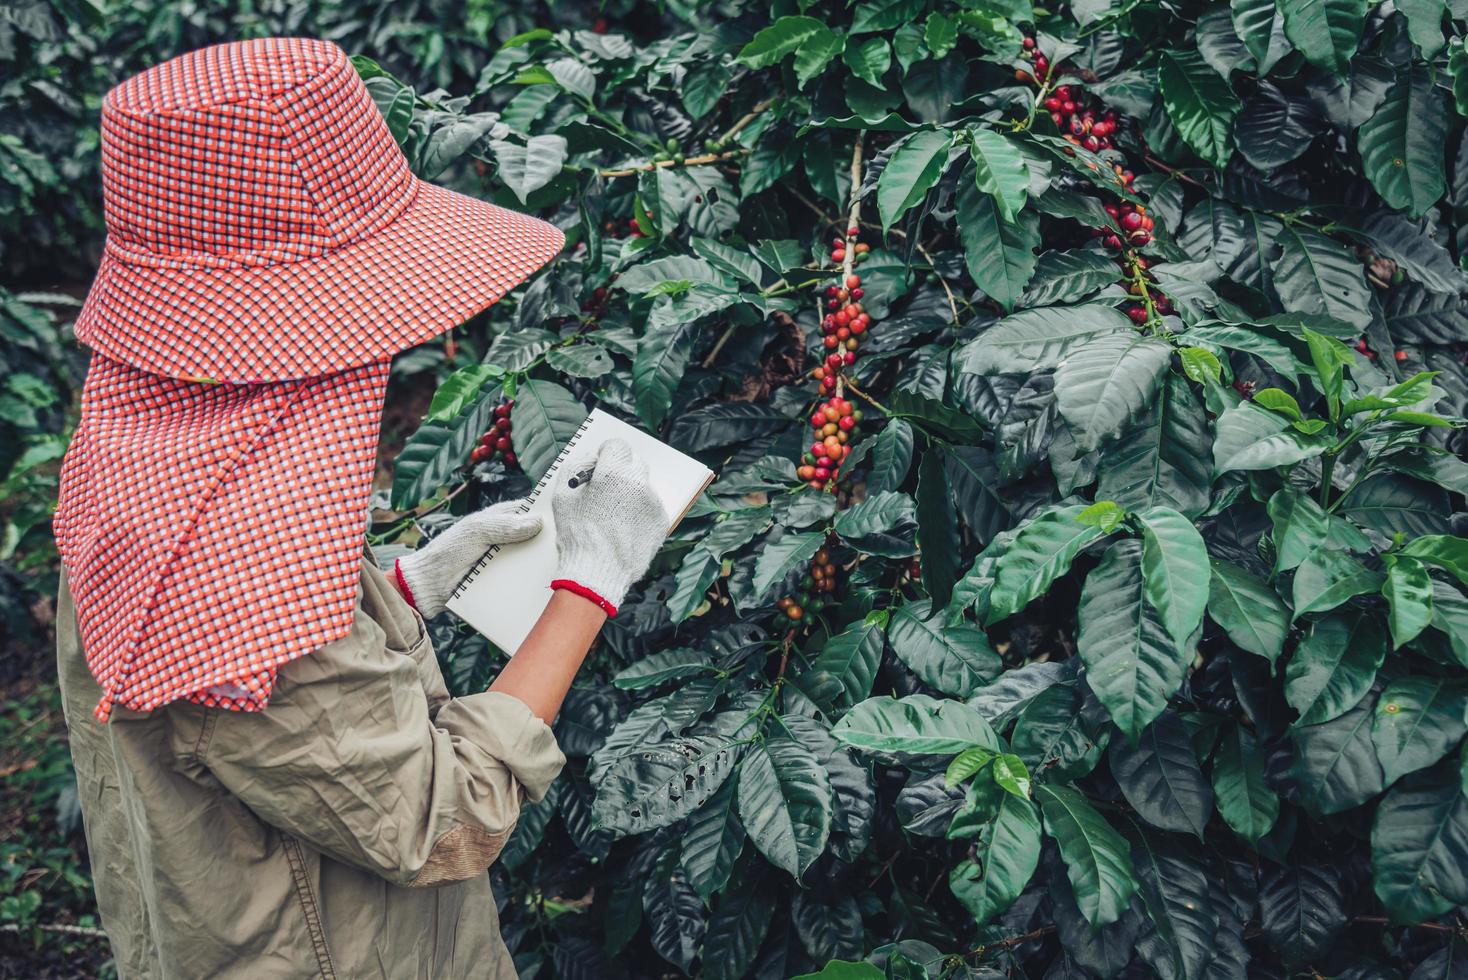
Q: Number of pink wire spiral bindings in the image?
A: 0